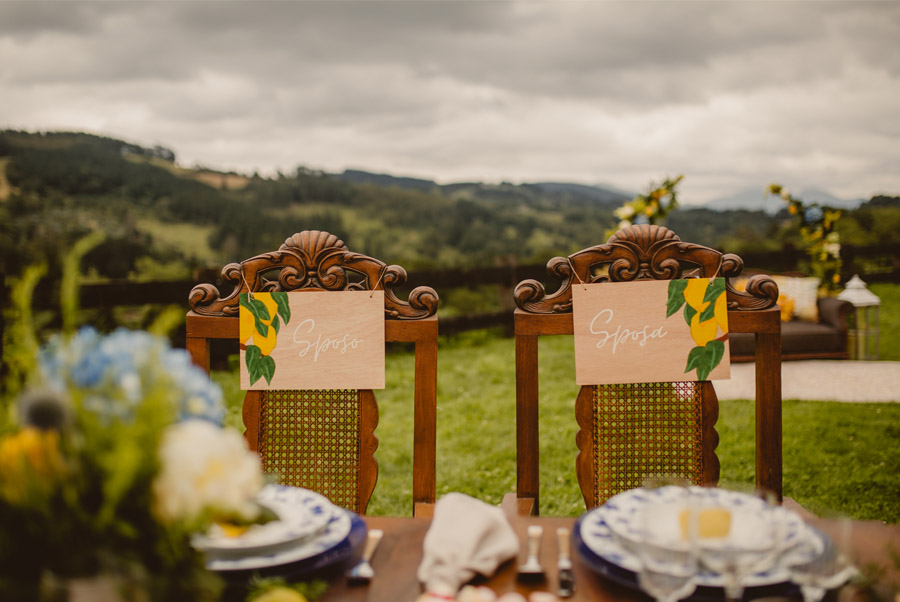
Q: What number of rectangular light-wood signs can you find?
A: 2